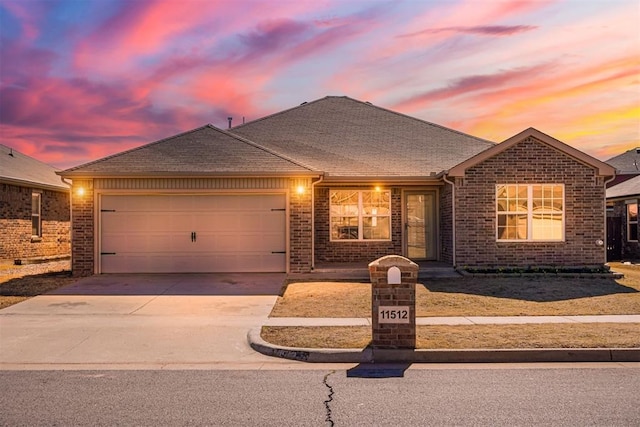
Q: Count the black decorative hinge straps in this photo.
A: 4